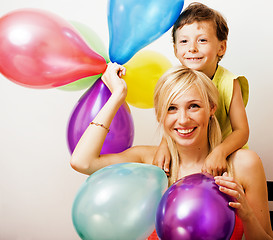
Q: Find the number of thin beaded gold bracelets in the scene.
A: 1